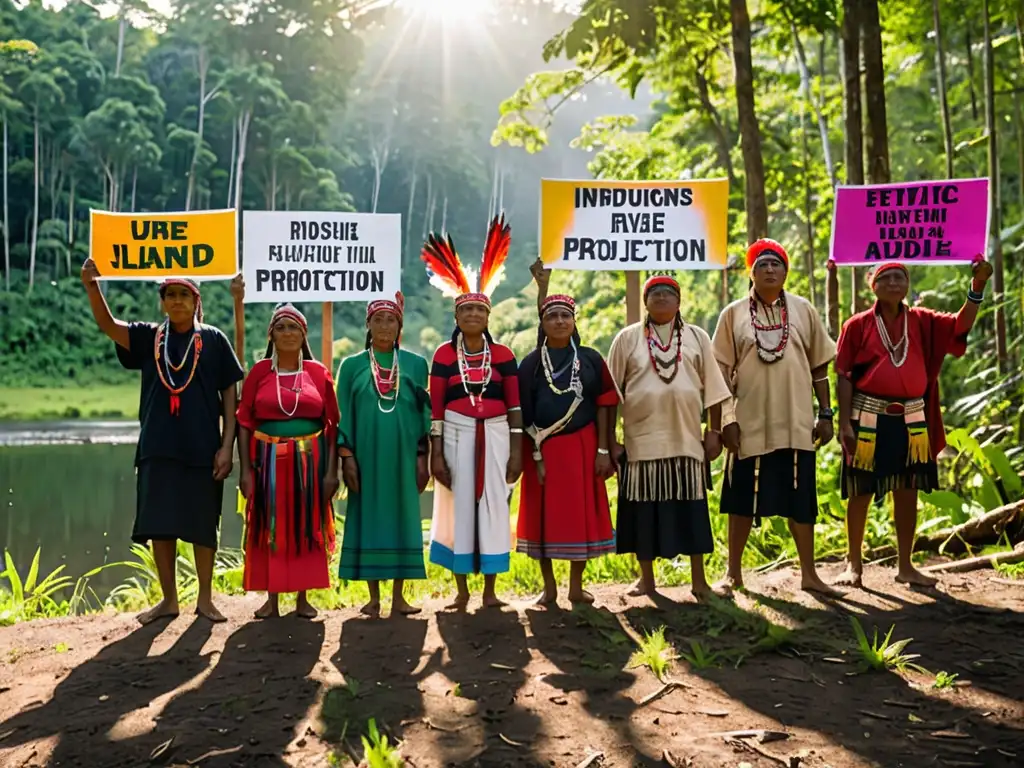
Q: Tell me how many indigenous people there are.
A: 8